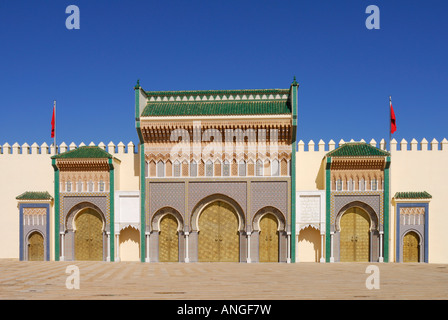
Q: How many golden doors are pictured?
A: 7